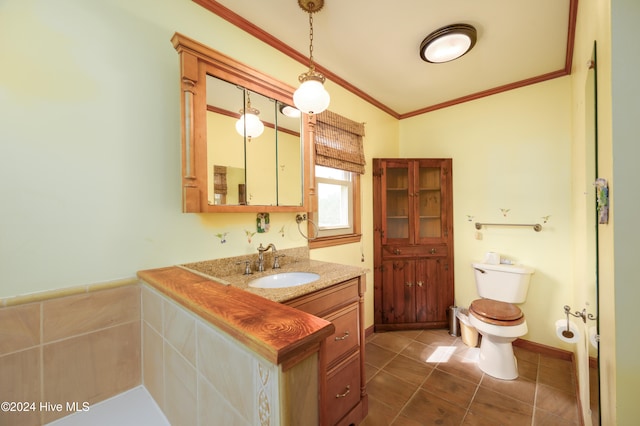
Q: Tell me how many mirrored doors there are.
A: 3